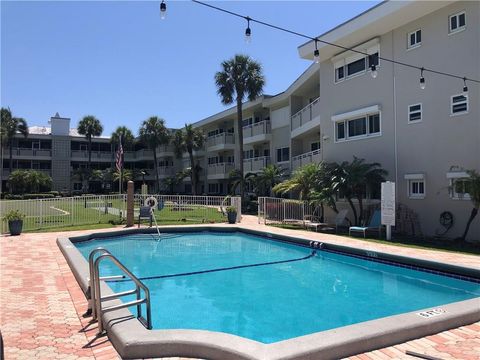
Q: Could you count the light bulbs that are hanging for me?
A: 6